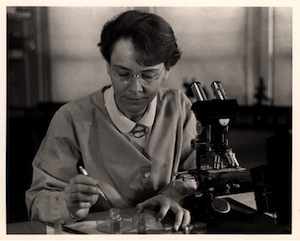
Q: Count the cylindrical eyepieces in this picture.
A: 2